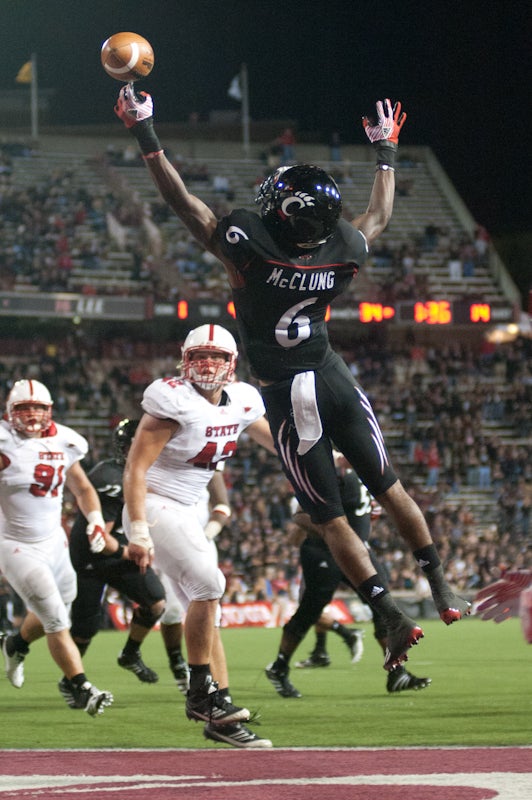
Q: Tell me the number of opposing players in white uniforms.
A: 3